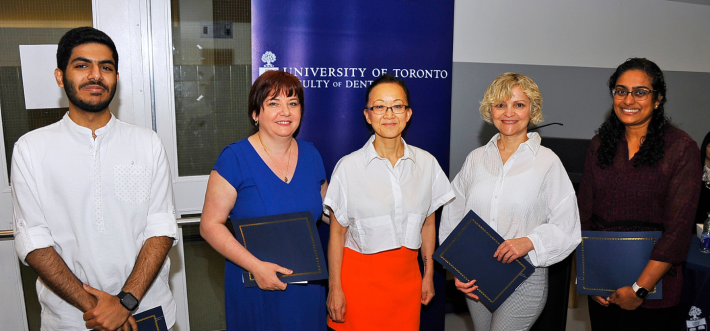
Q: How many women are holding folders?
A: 3